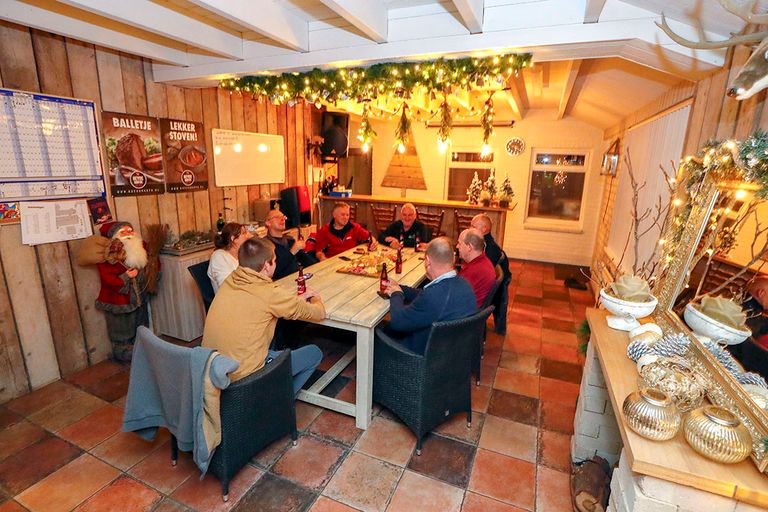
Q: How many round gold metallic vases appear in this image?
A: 2